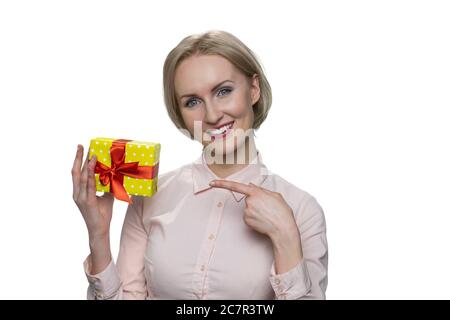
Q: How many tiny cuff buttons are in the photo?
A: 2